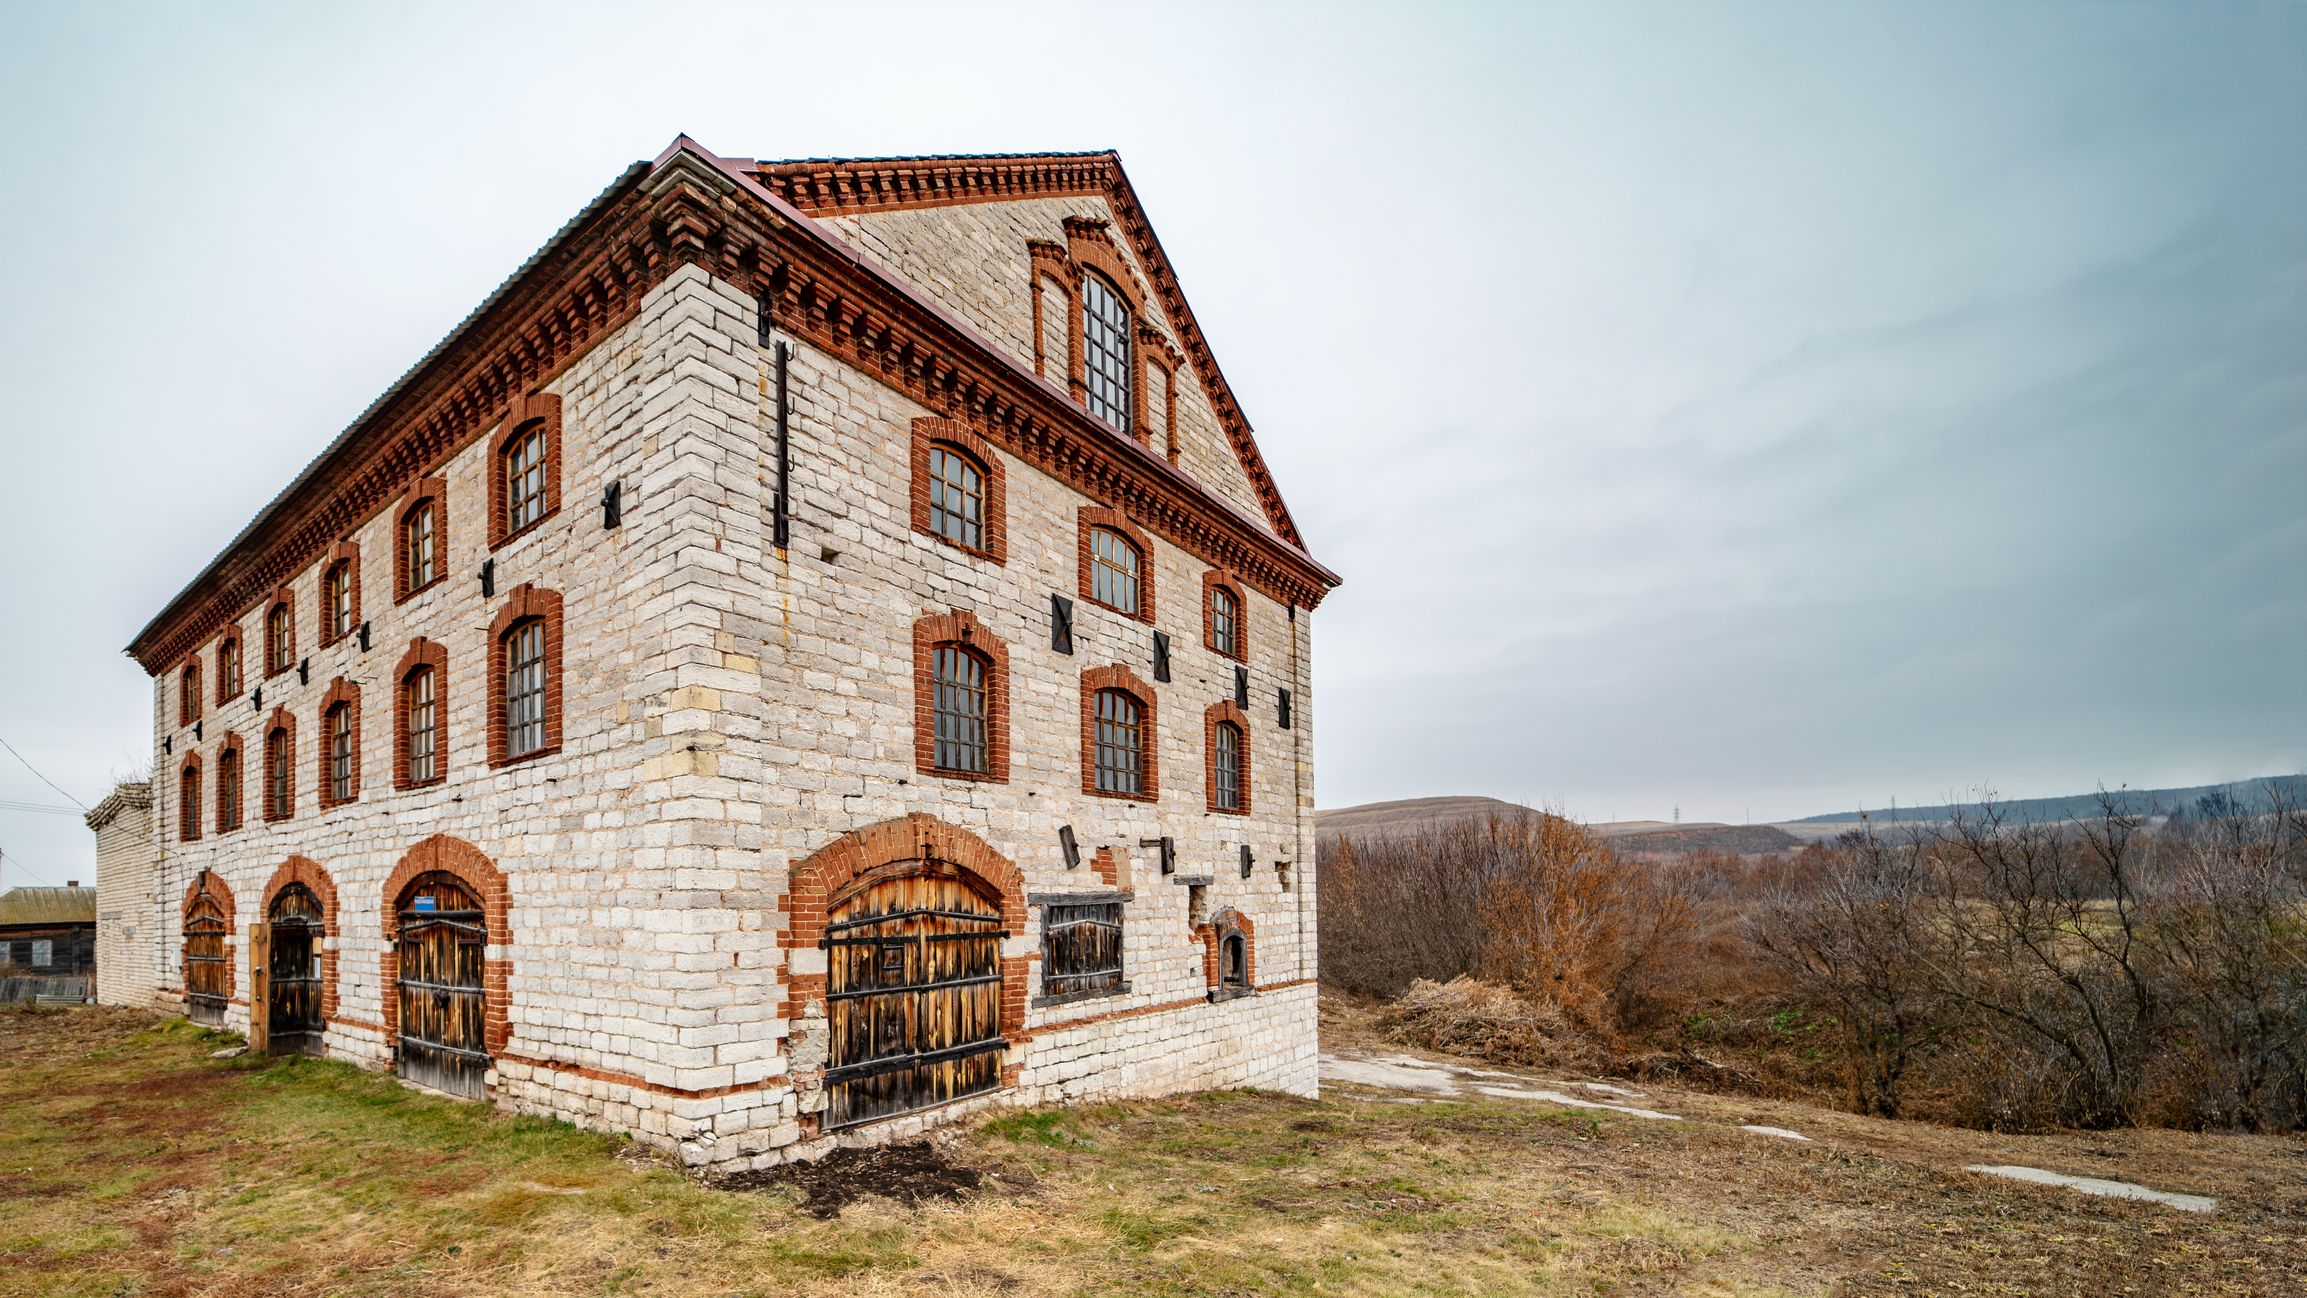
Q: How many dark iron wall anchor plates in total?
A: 11